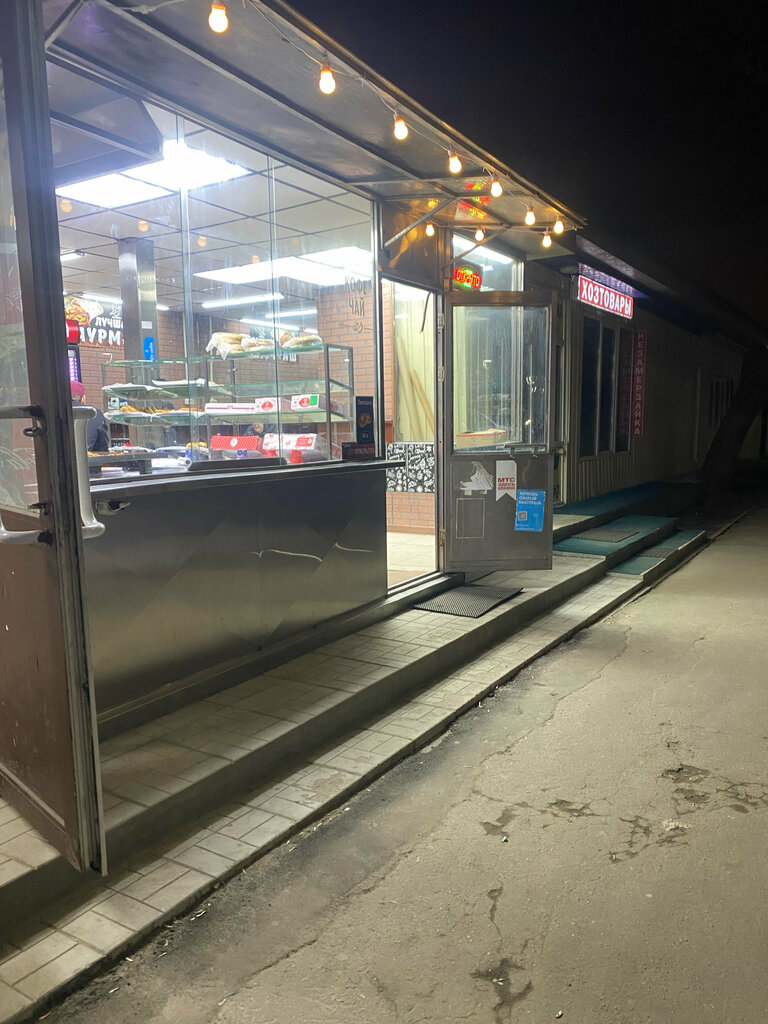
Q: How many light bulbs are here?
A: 10